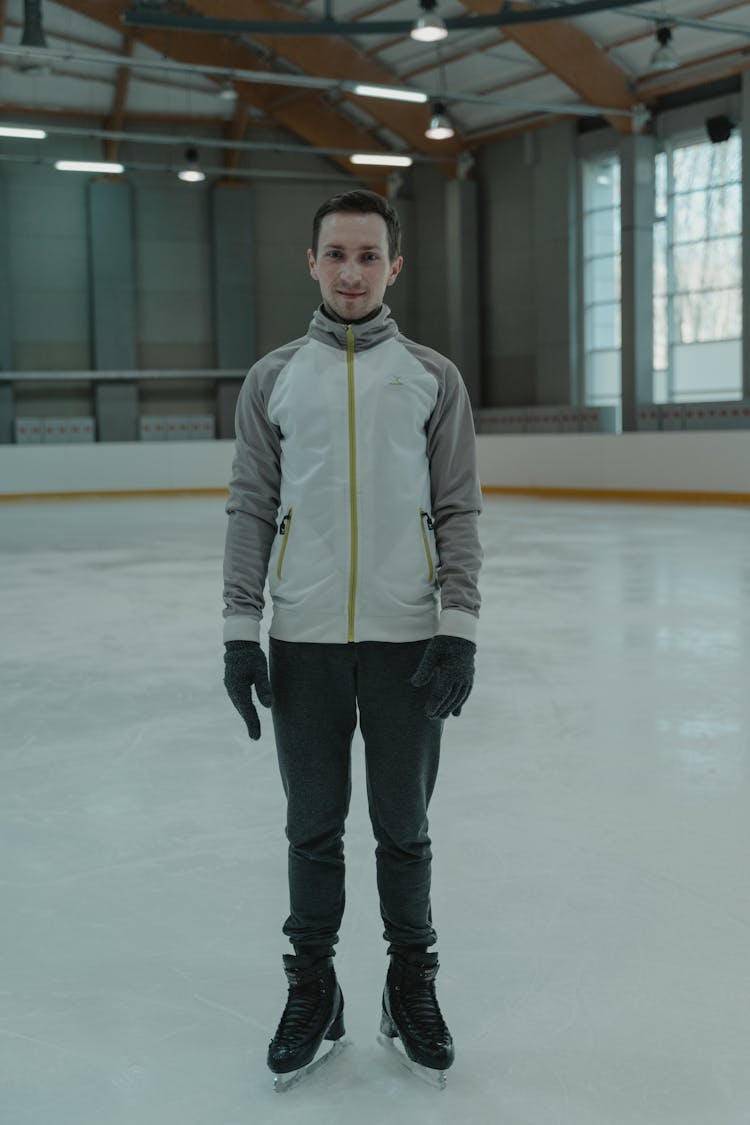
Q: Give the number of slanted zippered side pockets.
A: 2